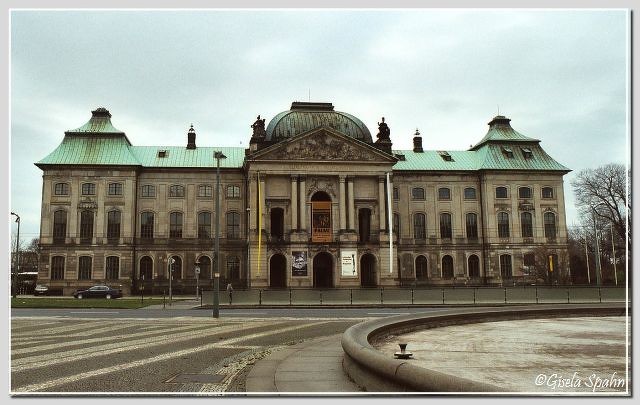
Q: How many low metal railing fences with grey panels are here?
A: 1